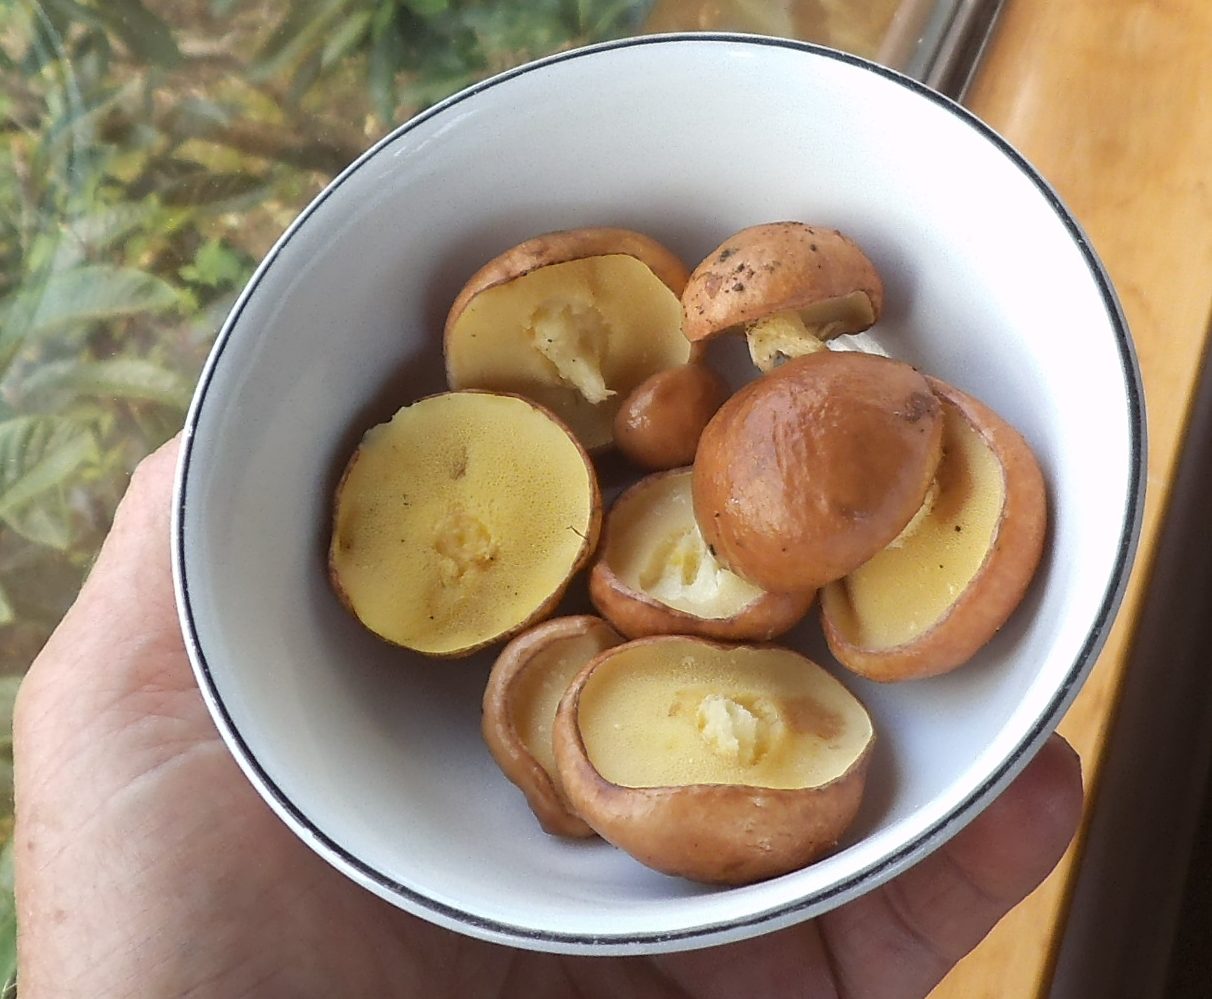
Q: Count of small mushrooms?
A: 9